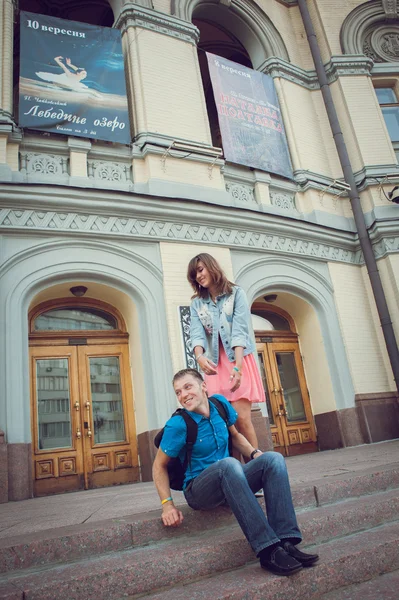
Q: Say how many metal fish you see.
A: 0